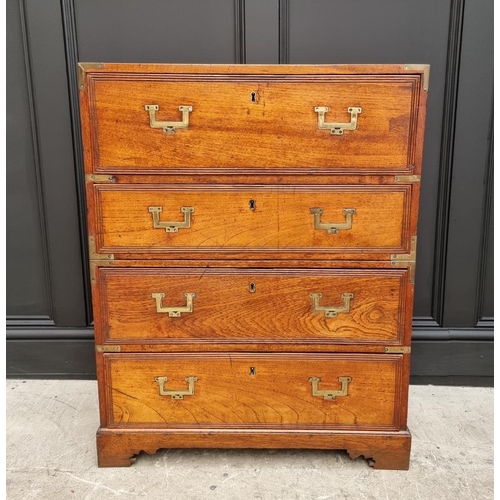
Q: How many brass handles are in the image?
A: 8